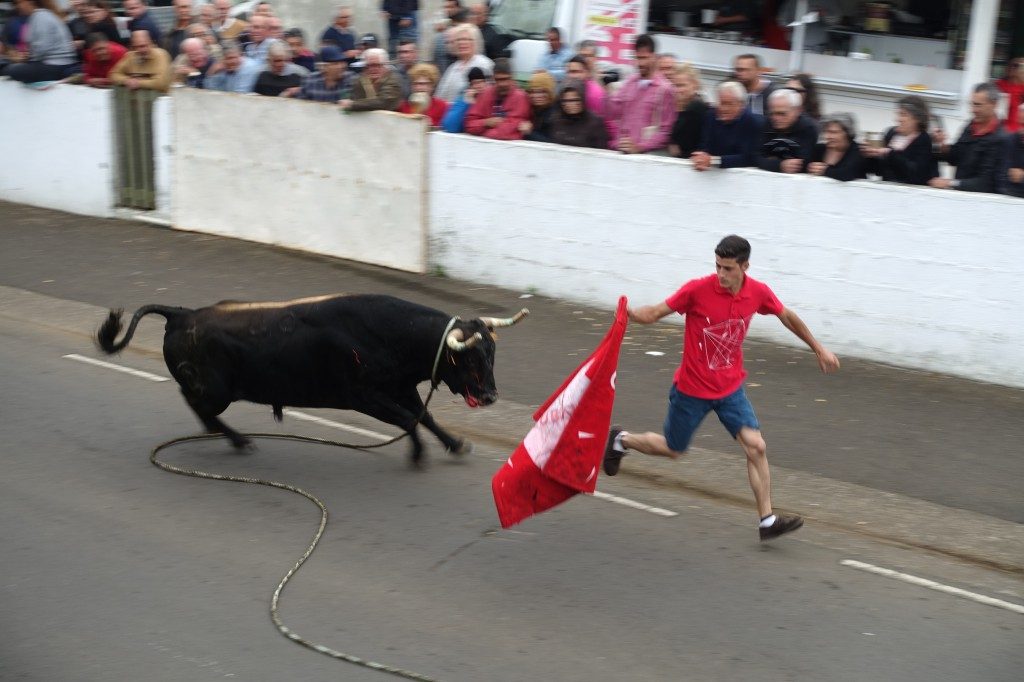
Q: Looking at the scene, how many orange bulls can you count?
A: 0